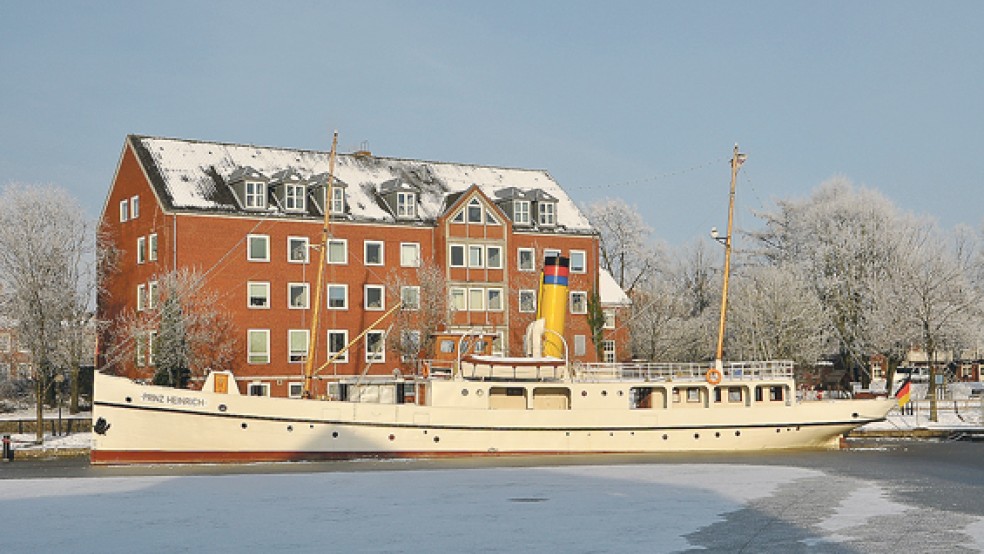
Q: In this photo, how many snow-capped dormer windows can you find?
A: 6